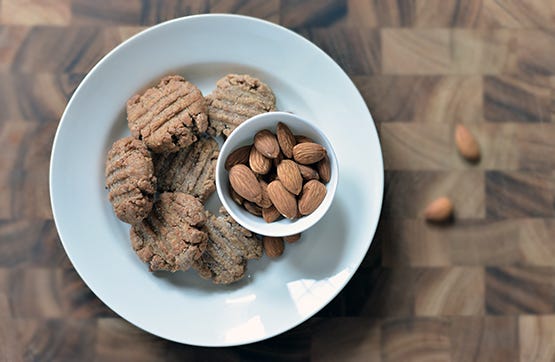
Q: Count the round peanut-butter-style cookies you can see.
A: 6